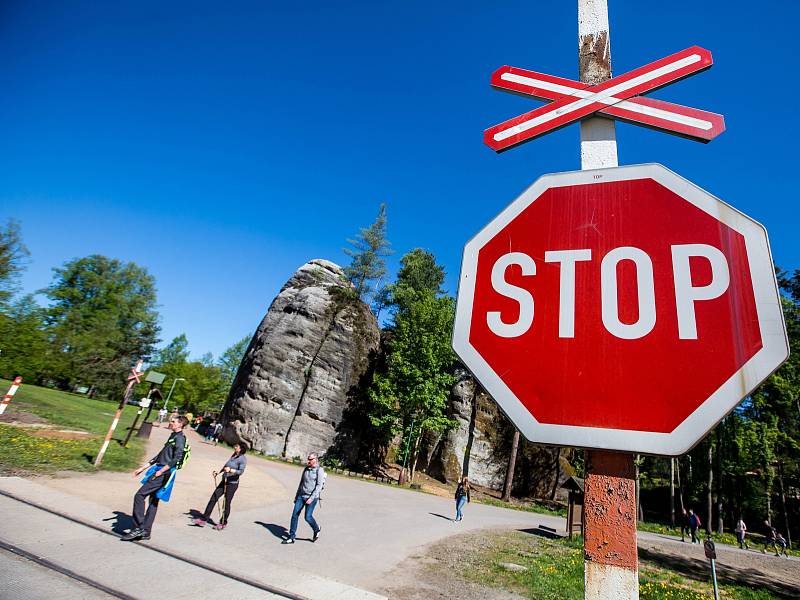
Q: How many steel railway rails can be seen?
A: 2